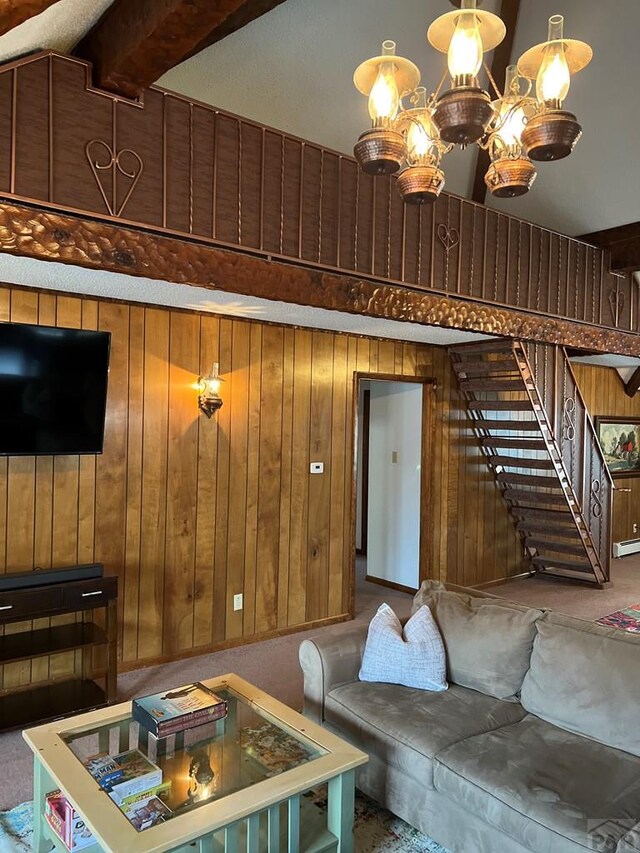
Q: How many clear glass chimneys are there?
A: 6